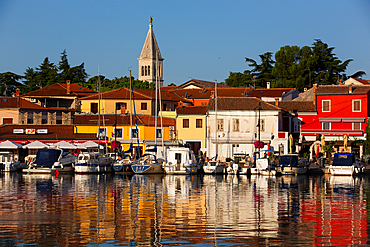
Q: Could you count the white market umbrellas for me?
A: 4